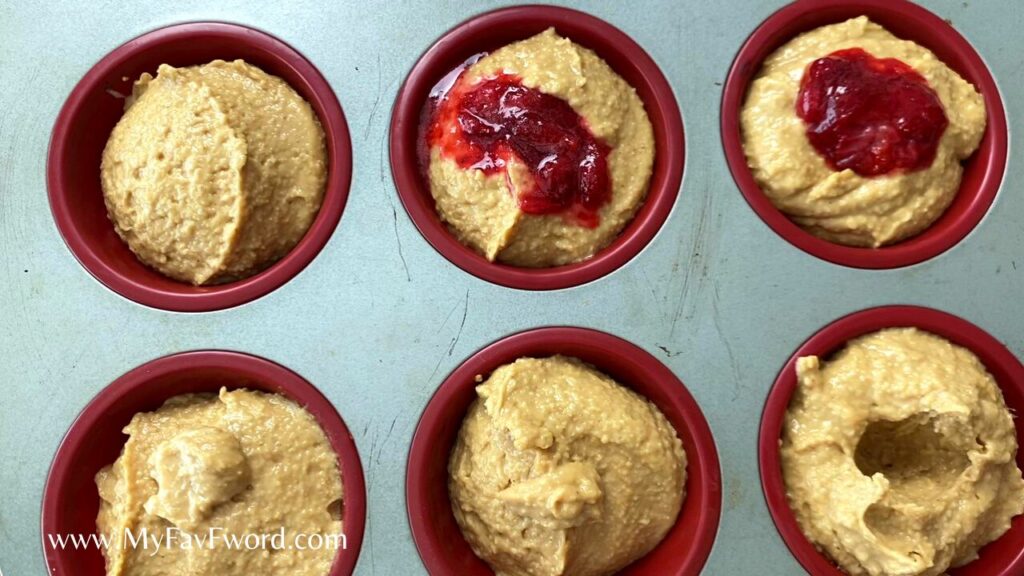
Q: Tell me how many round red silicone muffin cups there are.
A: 6